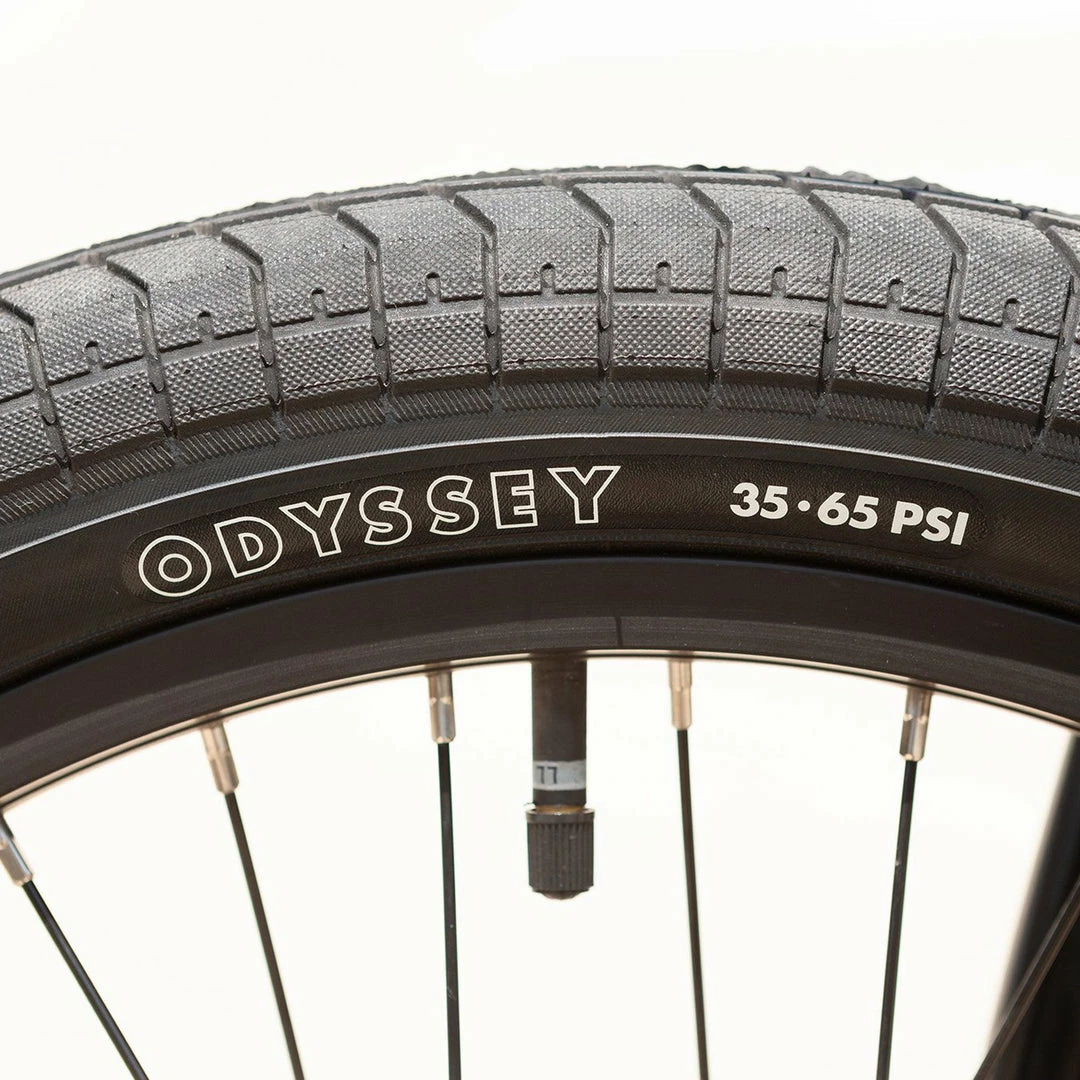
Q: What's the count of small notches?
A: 9